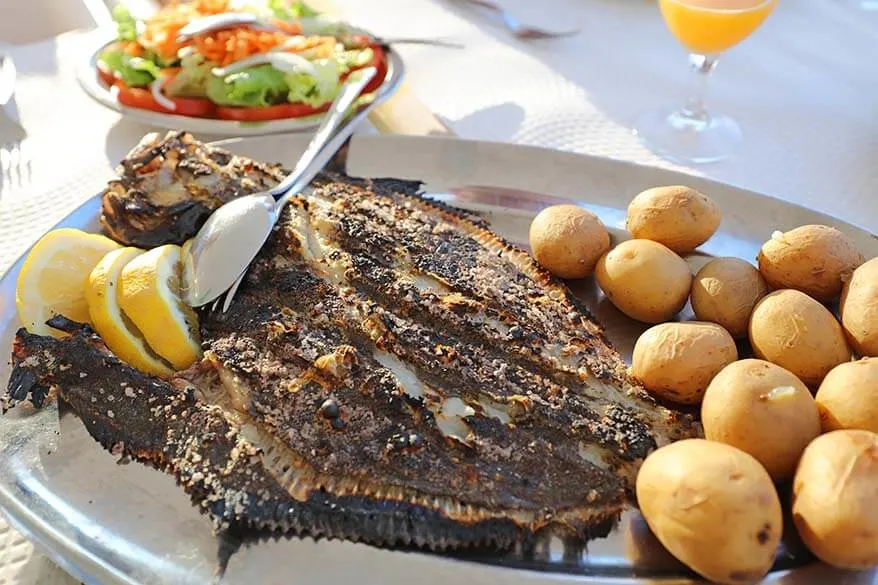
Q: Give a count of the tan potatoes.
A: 12